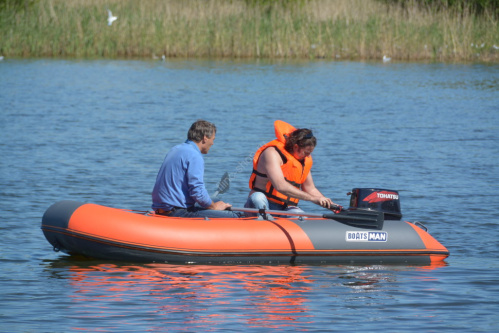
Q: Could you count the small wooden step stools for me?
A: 0